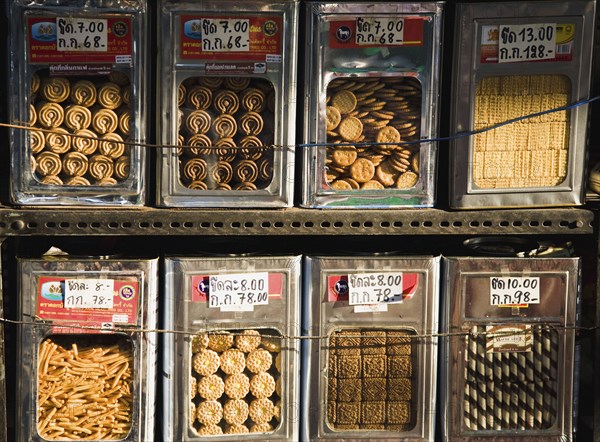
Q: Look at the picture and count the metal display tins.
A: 8